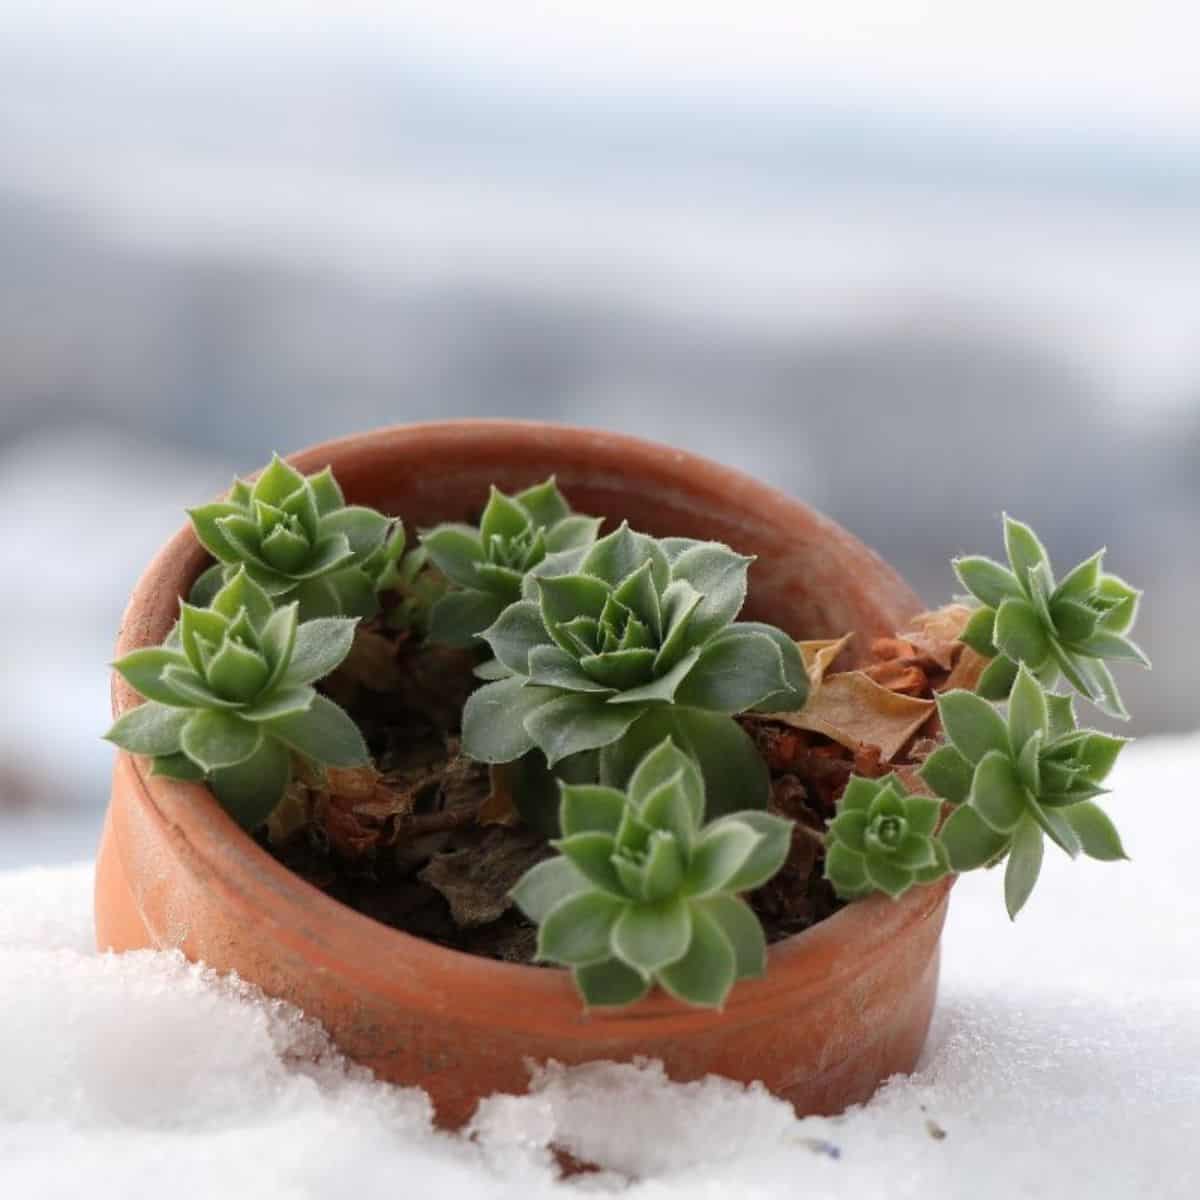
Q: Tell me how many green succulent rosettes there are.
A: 8